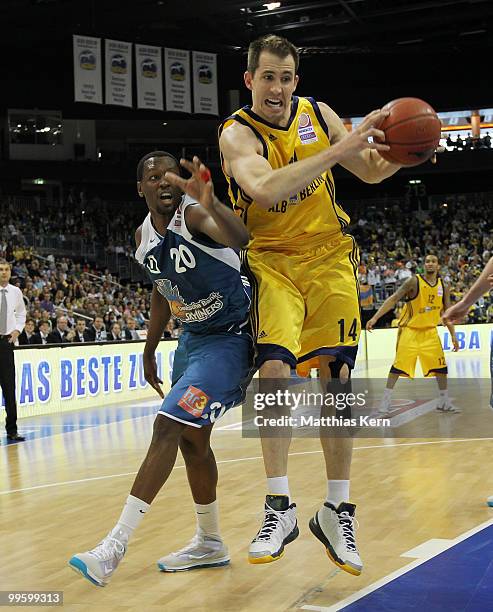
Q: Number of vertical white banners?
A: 5